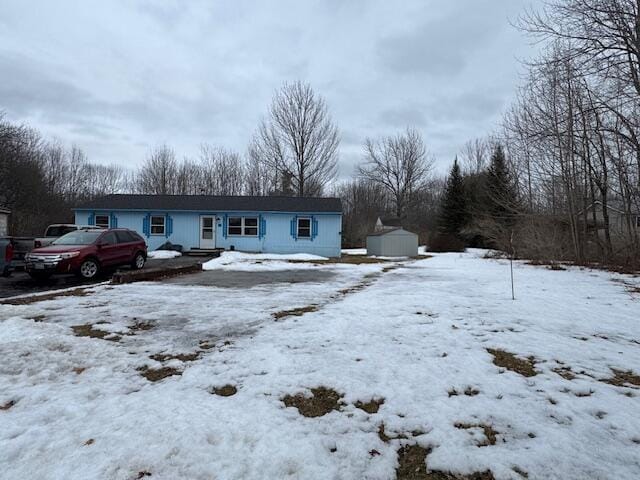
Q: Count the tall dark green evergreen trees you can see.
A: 2